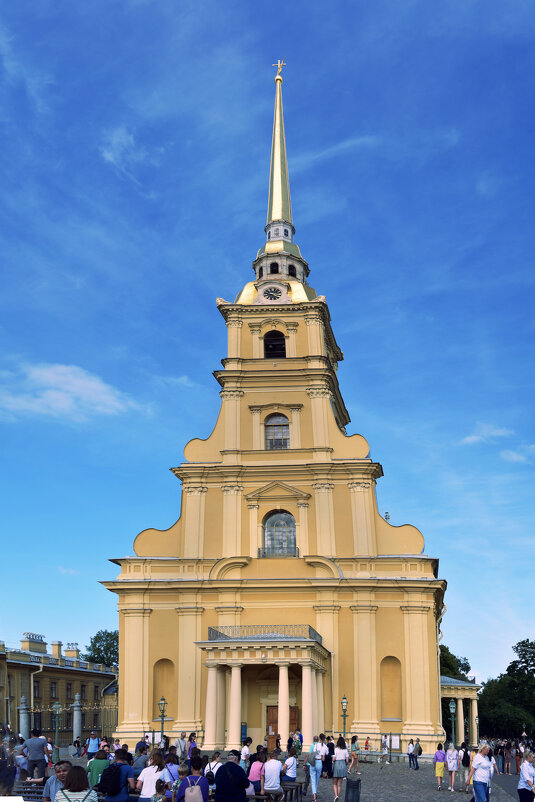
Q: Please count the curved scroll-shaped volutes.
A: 4